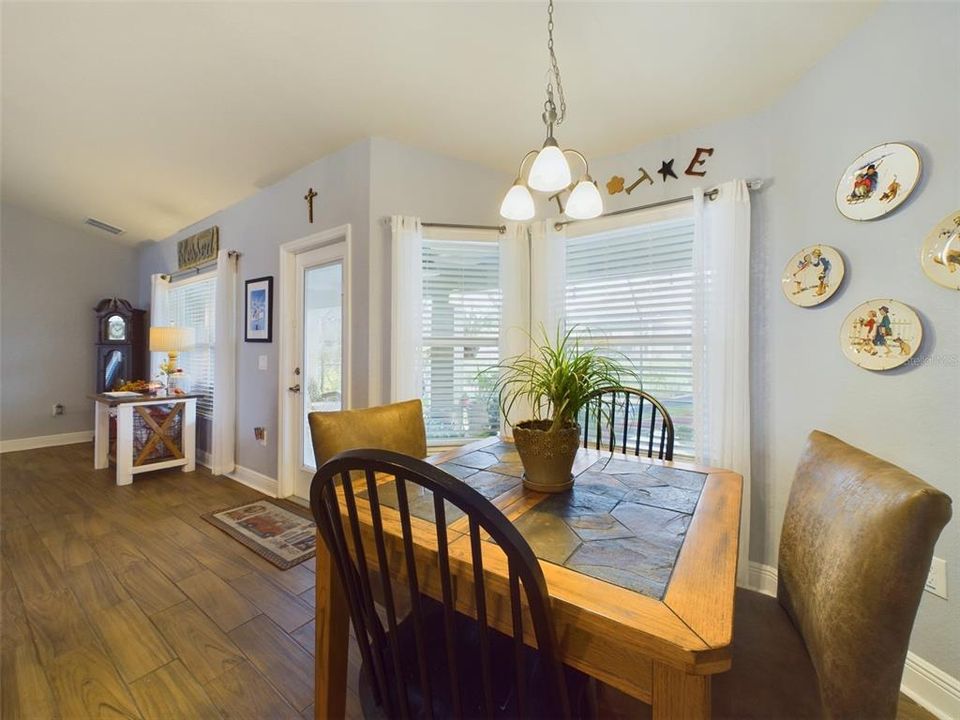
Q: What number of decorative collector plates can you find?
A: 4